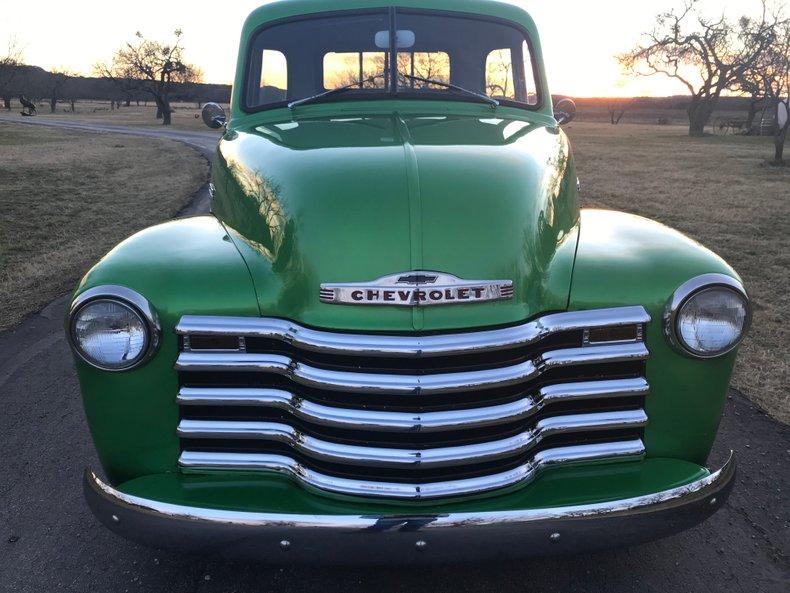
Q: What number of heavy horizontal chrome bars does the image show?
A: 5